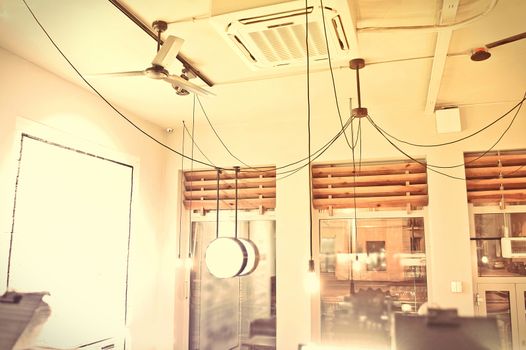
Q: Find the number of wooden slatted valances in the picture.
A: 3